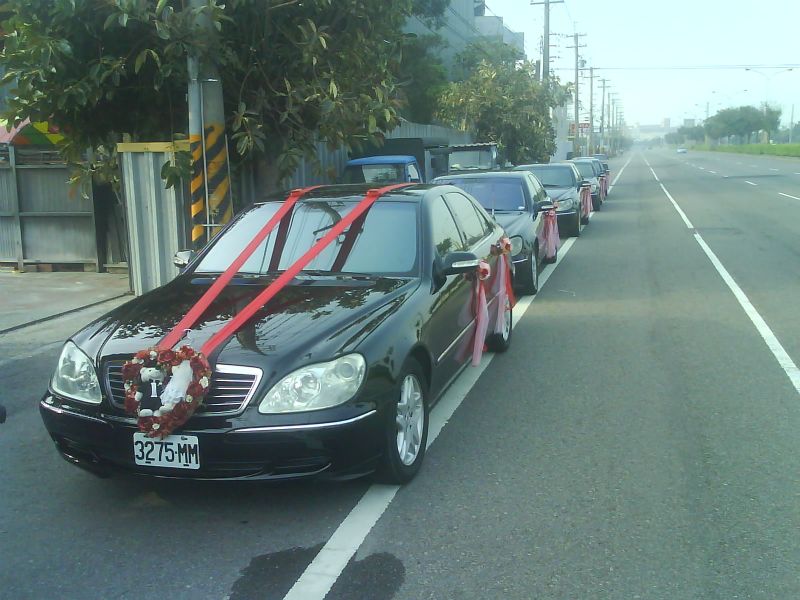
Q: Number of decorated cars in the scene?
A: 5